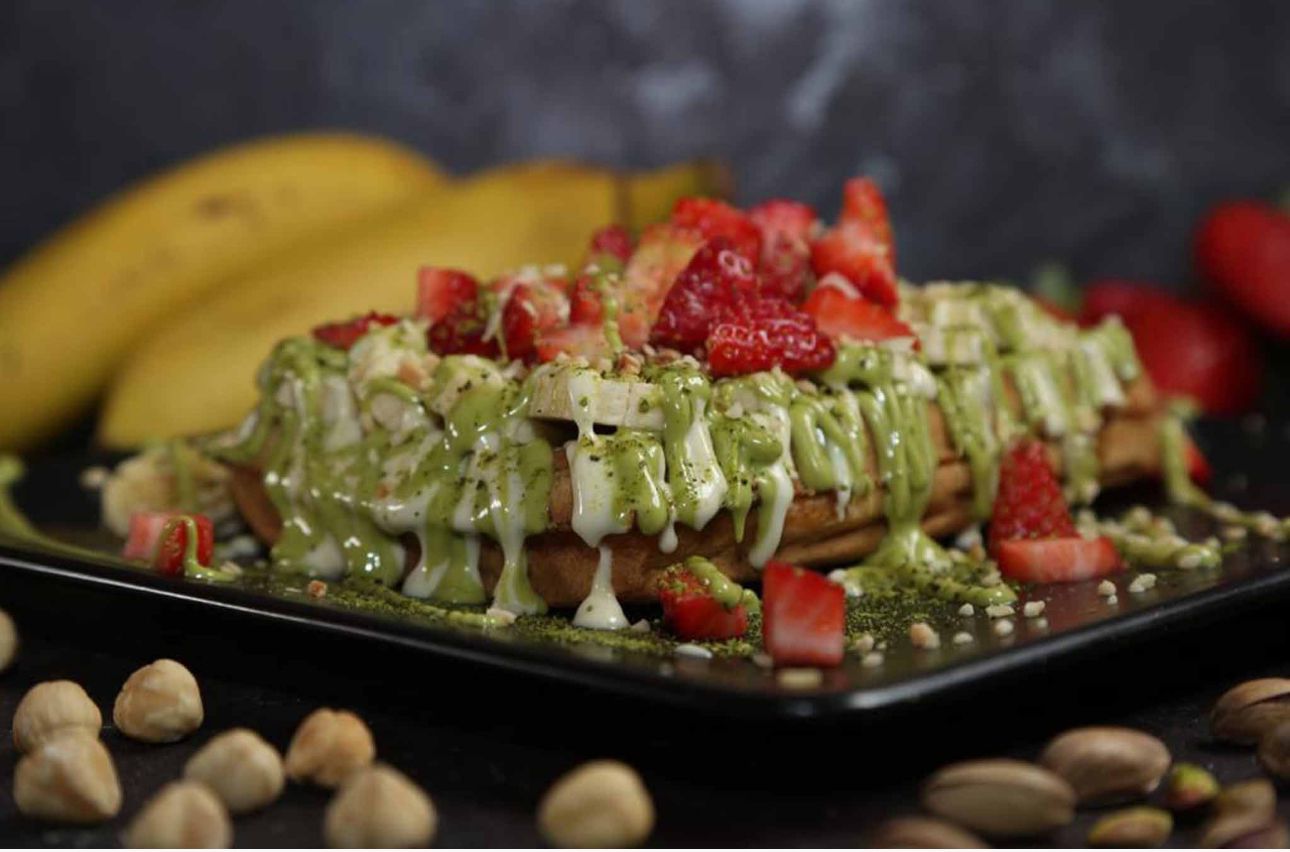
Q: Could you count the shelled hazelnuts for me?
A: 9